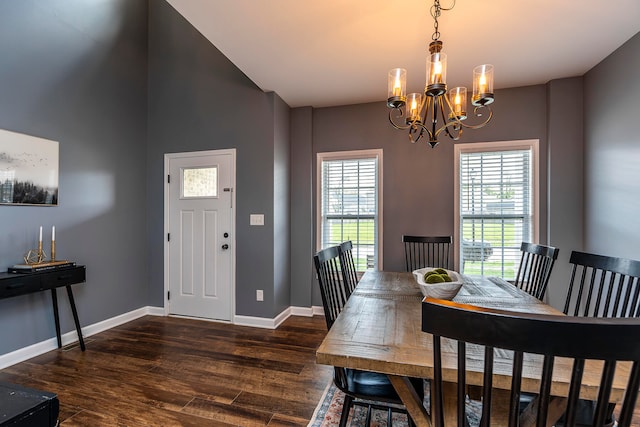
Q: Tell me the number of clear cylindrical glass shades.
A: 5